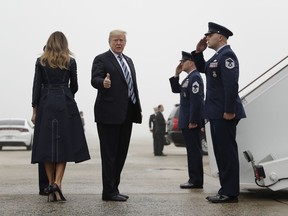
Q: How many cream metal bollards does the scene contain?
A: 0